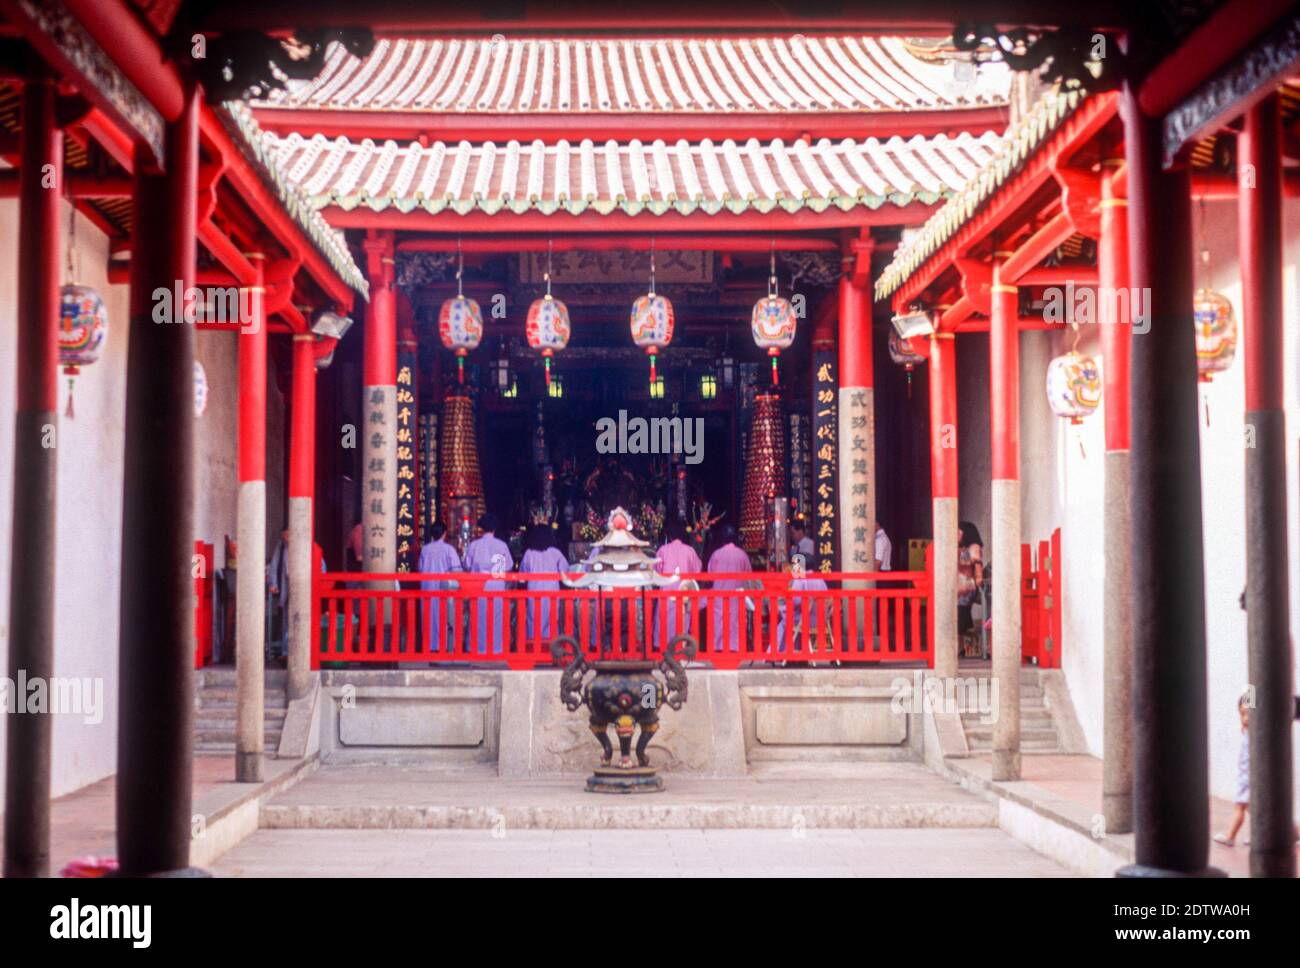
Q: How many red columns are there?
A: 11